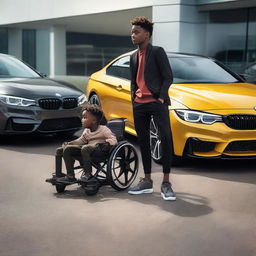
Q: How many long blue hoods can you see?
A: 0